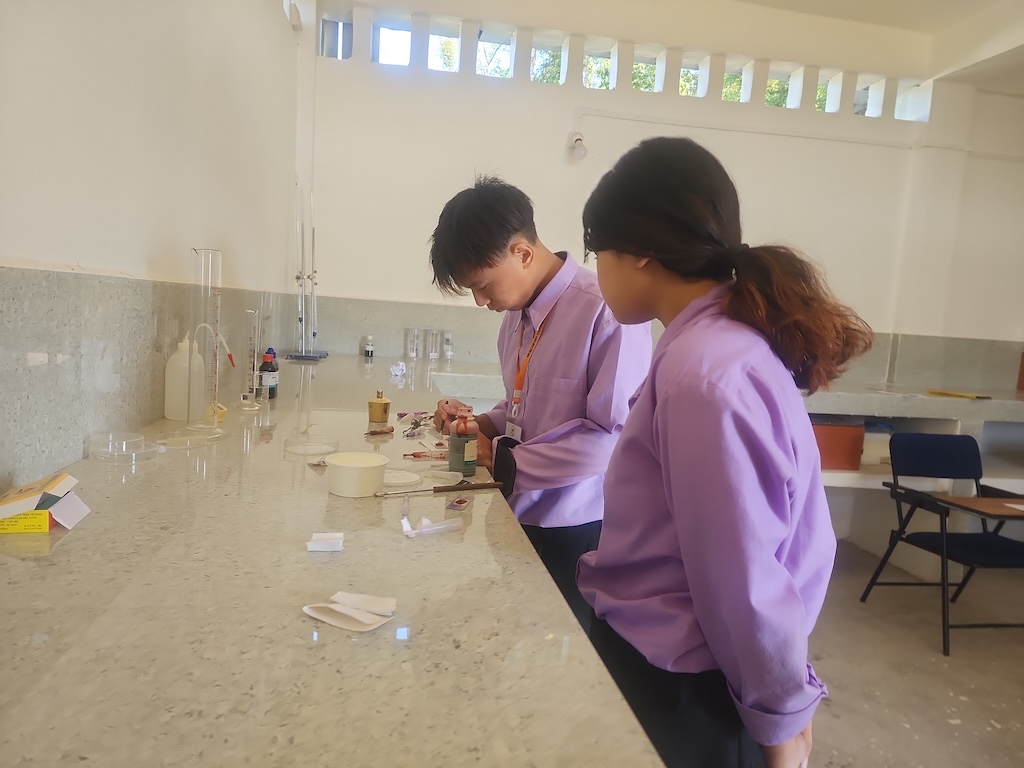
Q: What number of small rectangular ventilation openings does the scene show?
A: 13